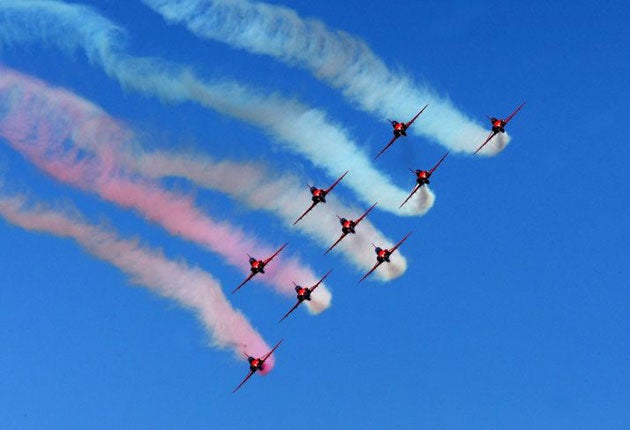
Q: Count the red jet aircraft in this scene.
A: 9